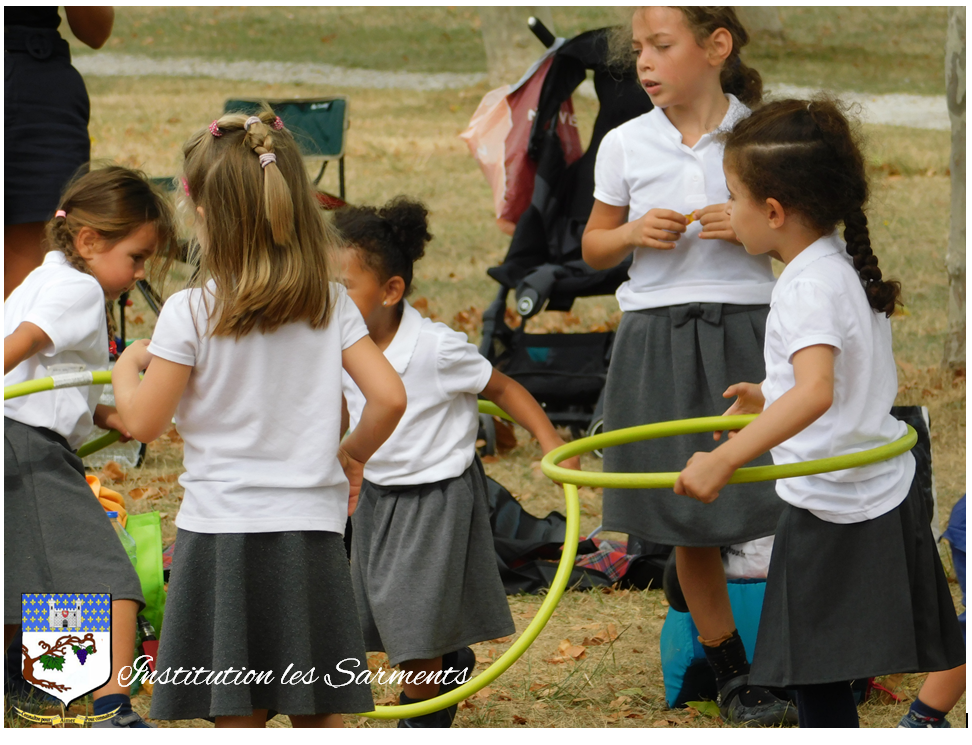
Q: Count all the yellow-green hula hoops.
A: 3